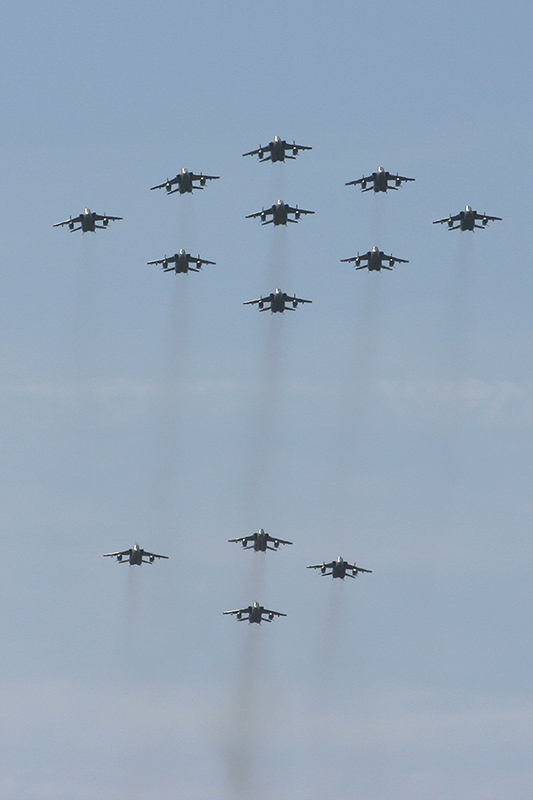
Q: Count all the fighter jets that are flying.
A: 13